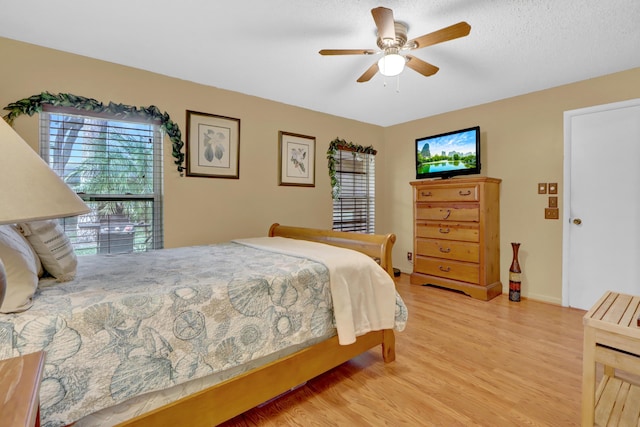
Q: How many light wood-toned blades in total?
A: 5